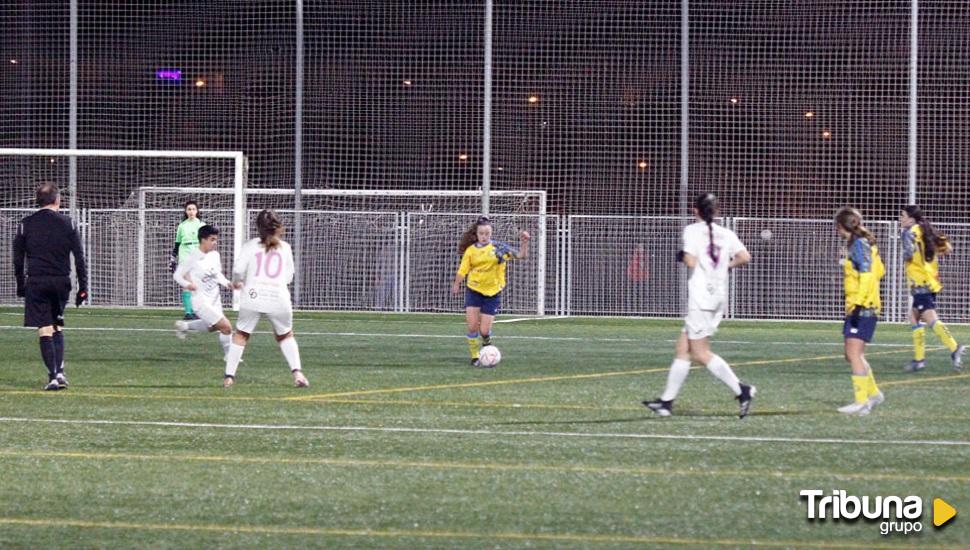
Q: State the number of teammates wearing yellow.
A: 3